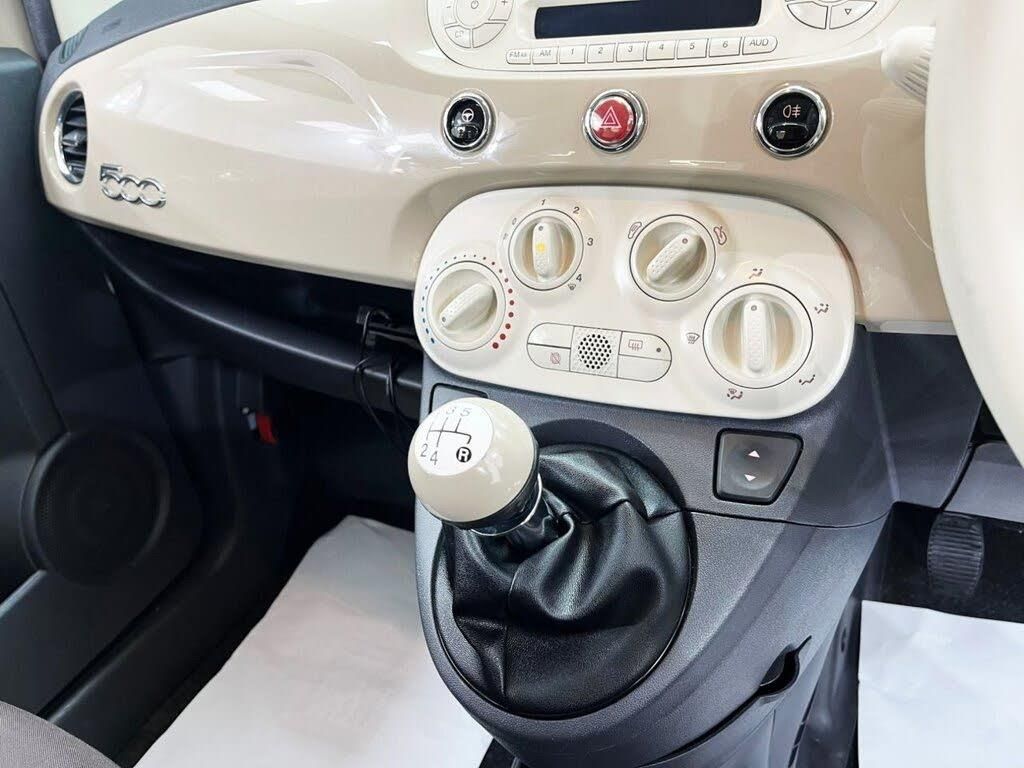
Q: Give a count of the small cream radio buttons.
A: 9